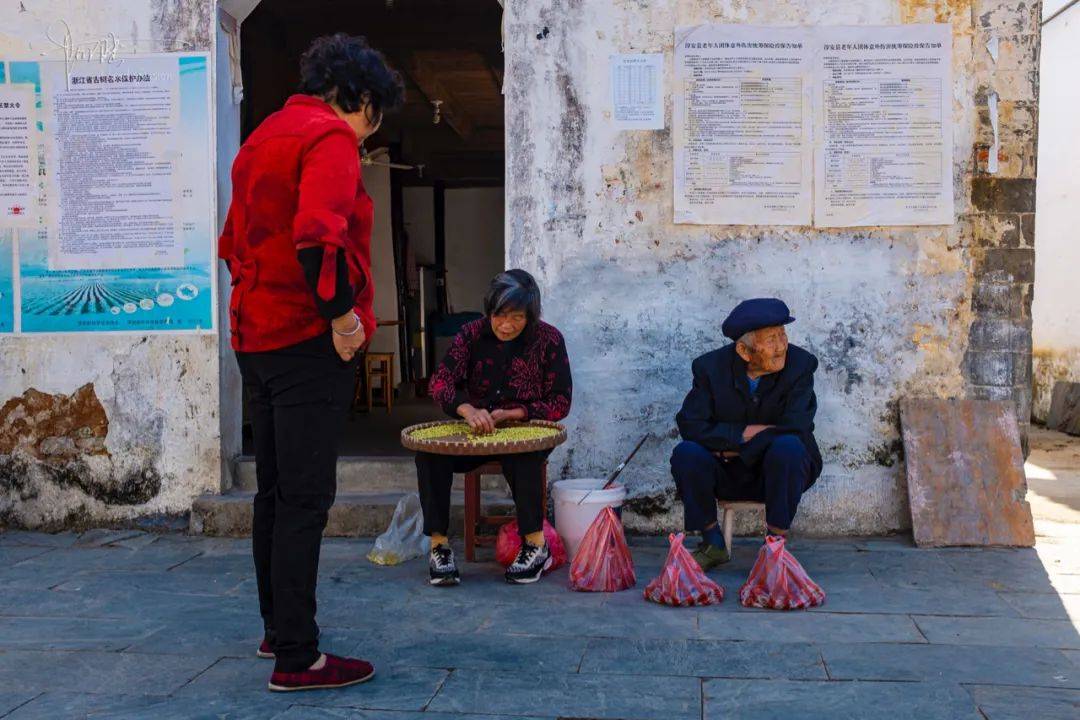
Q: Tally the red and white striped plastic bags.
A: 3